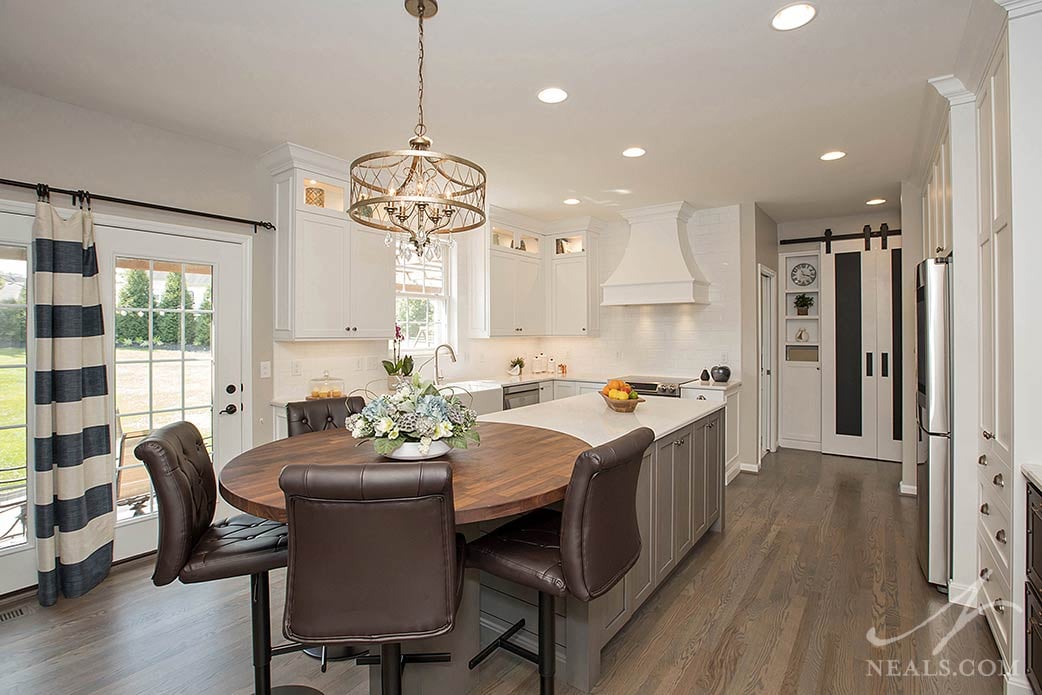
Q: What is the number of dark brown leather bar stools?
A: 4